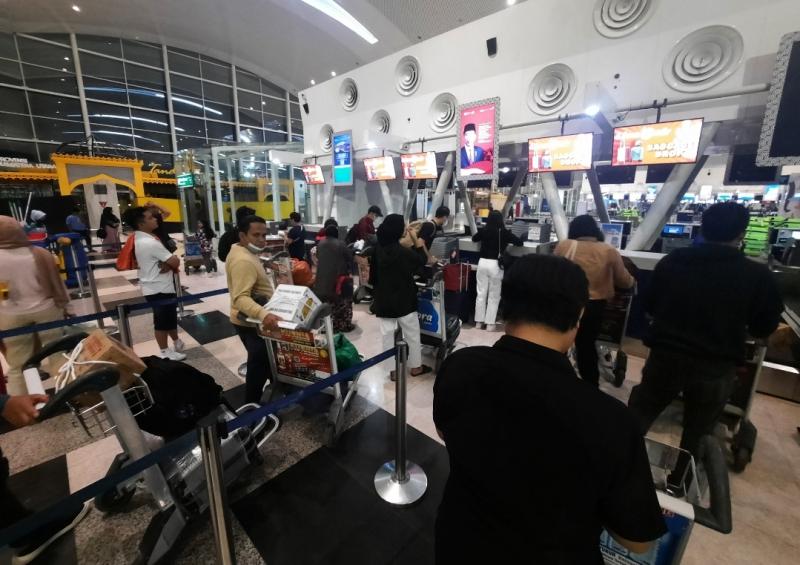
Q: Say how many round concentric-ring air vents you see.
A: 8